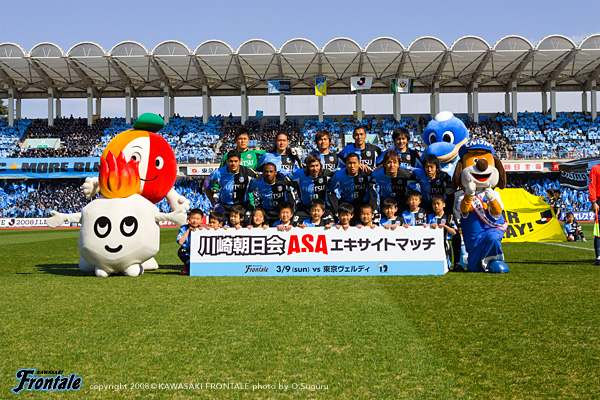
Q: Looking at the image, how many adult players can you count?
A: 11